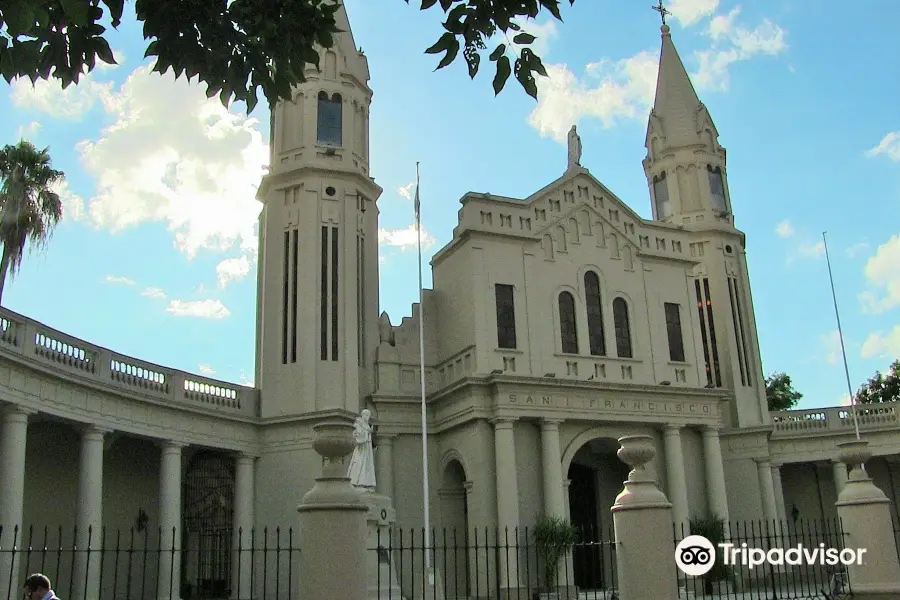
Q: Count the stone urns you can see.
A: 3